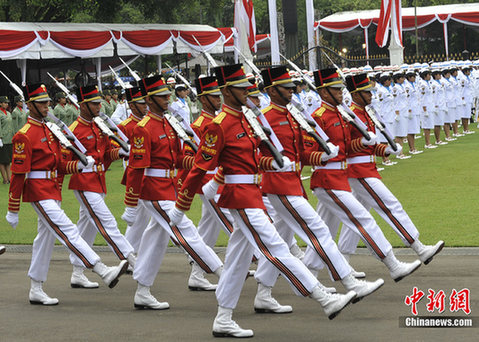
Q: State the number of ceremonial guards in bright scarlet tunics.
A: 10